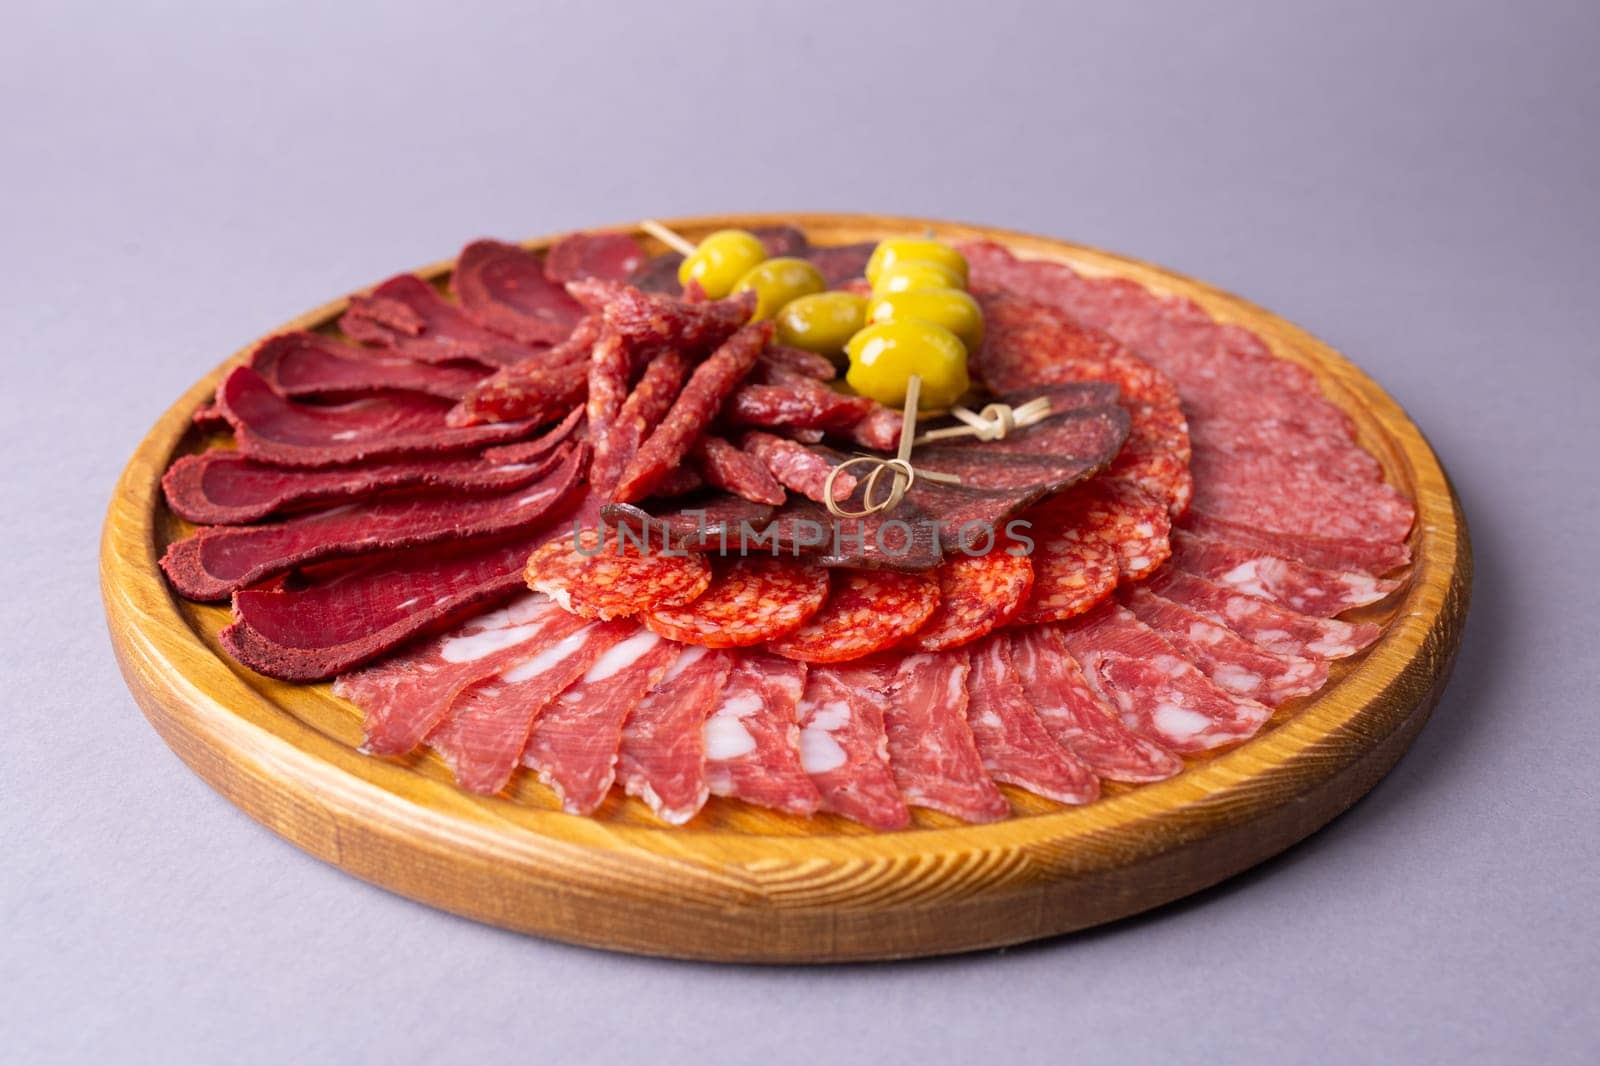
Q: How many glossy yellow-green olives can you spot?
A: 7